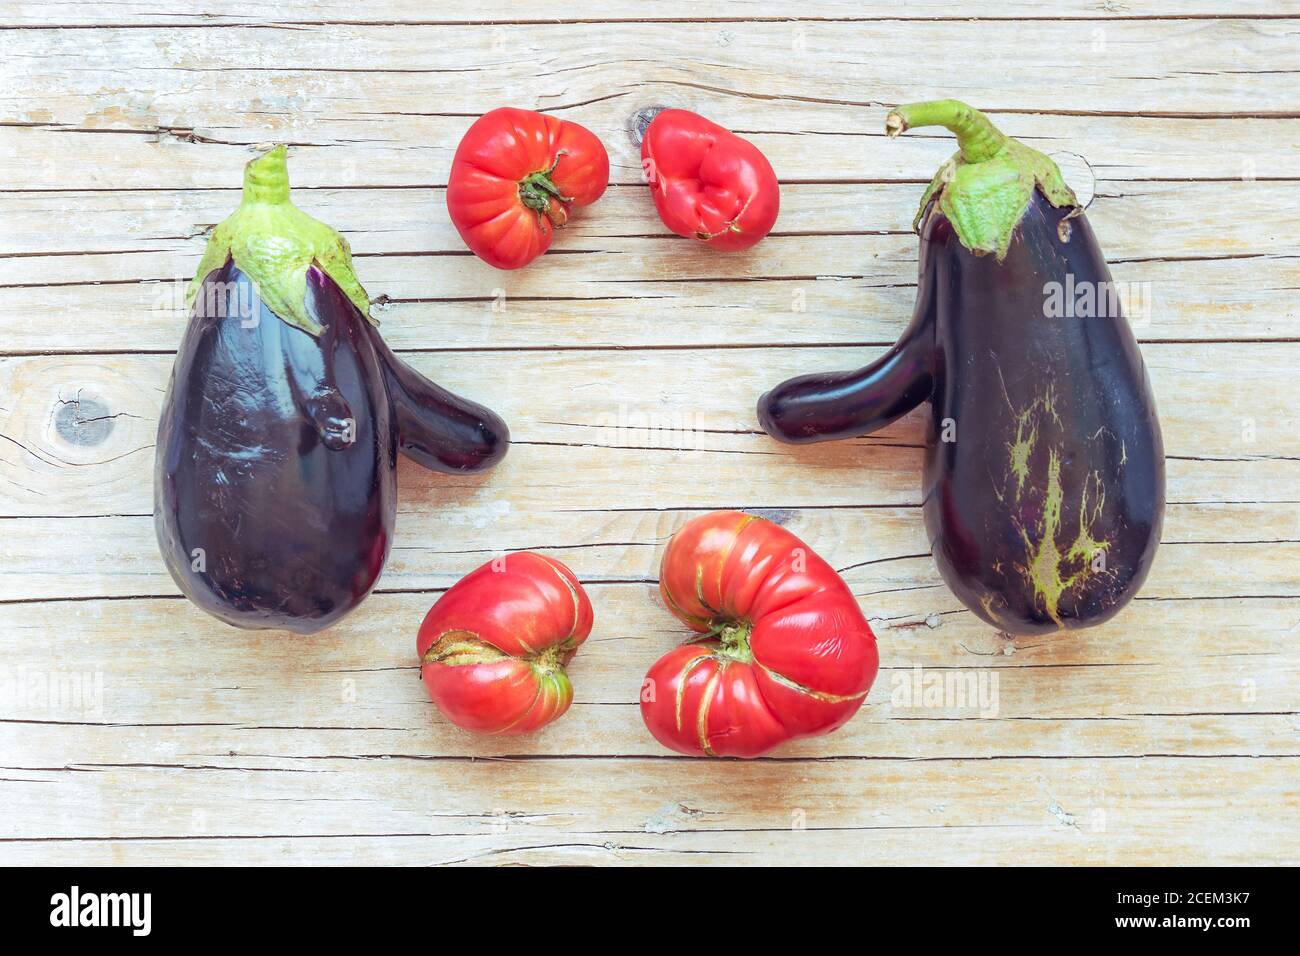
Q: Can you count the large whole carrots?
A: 0